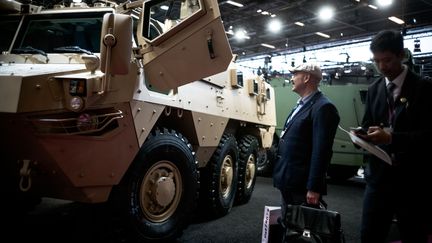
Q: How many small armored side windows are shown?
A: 3